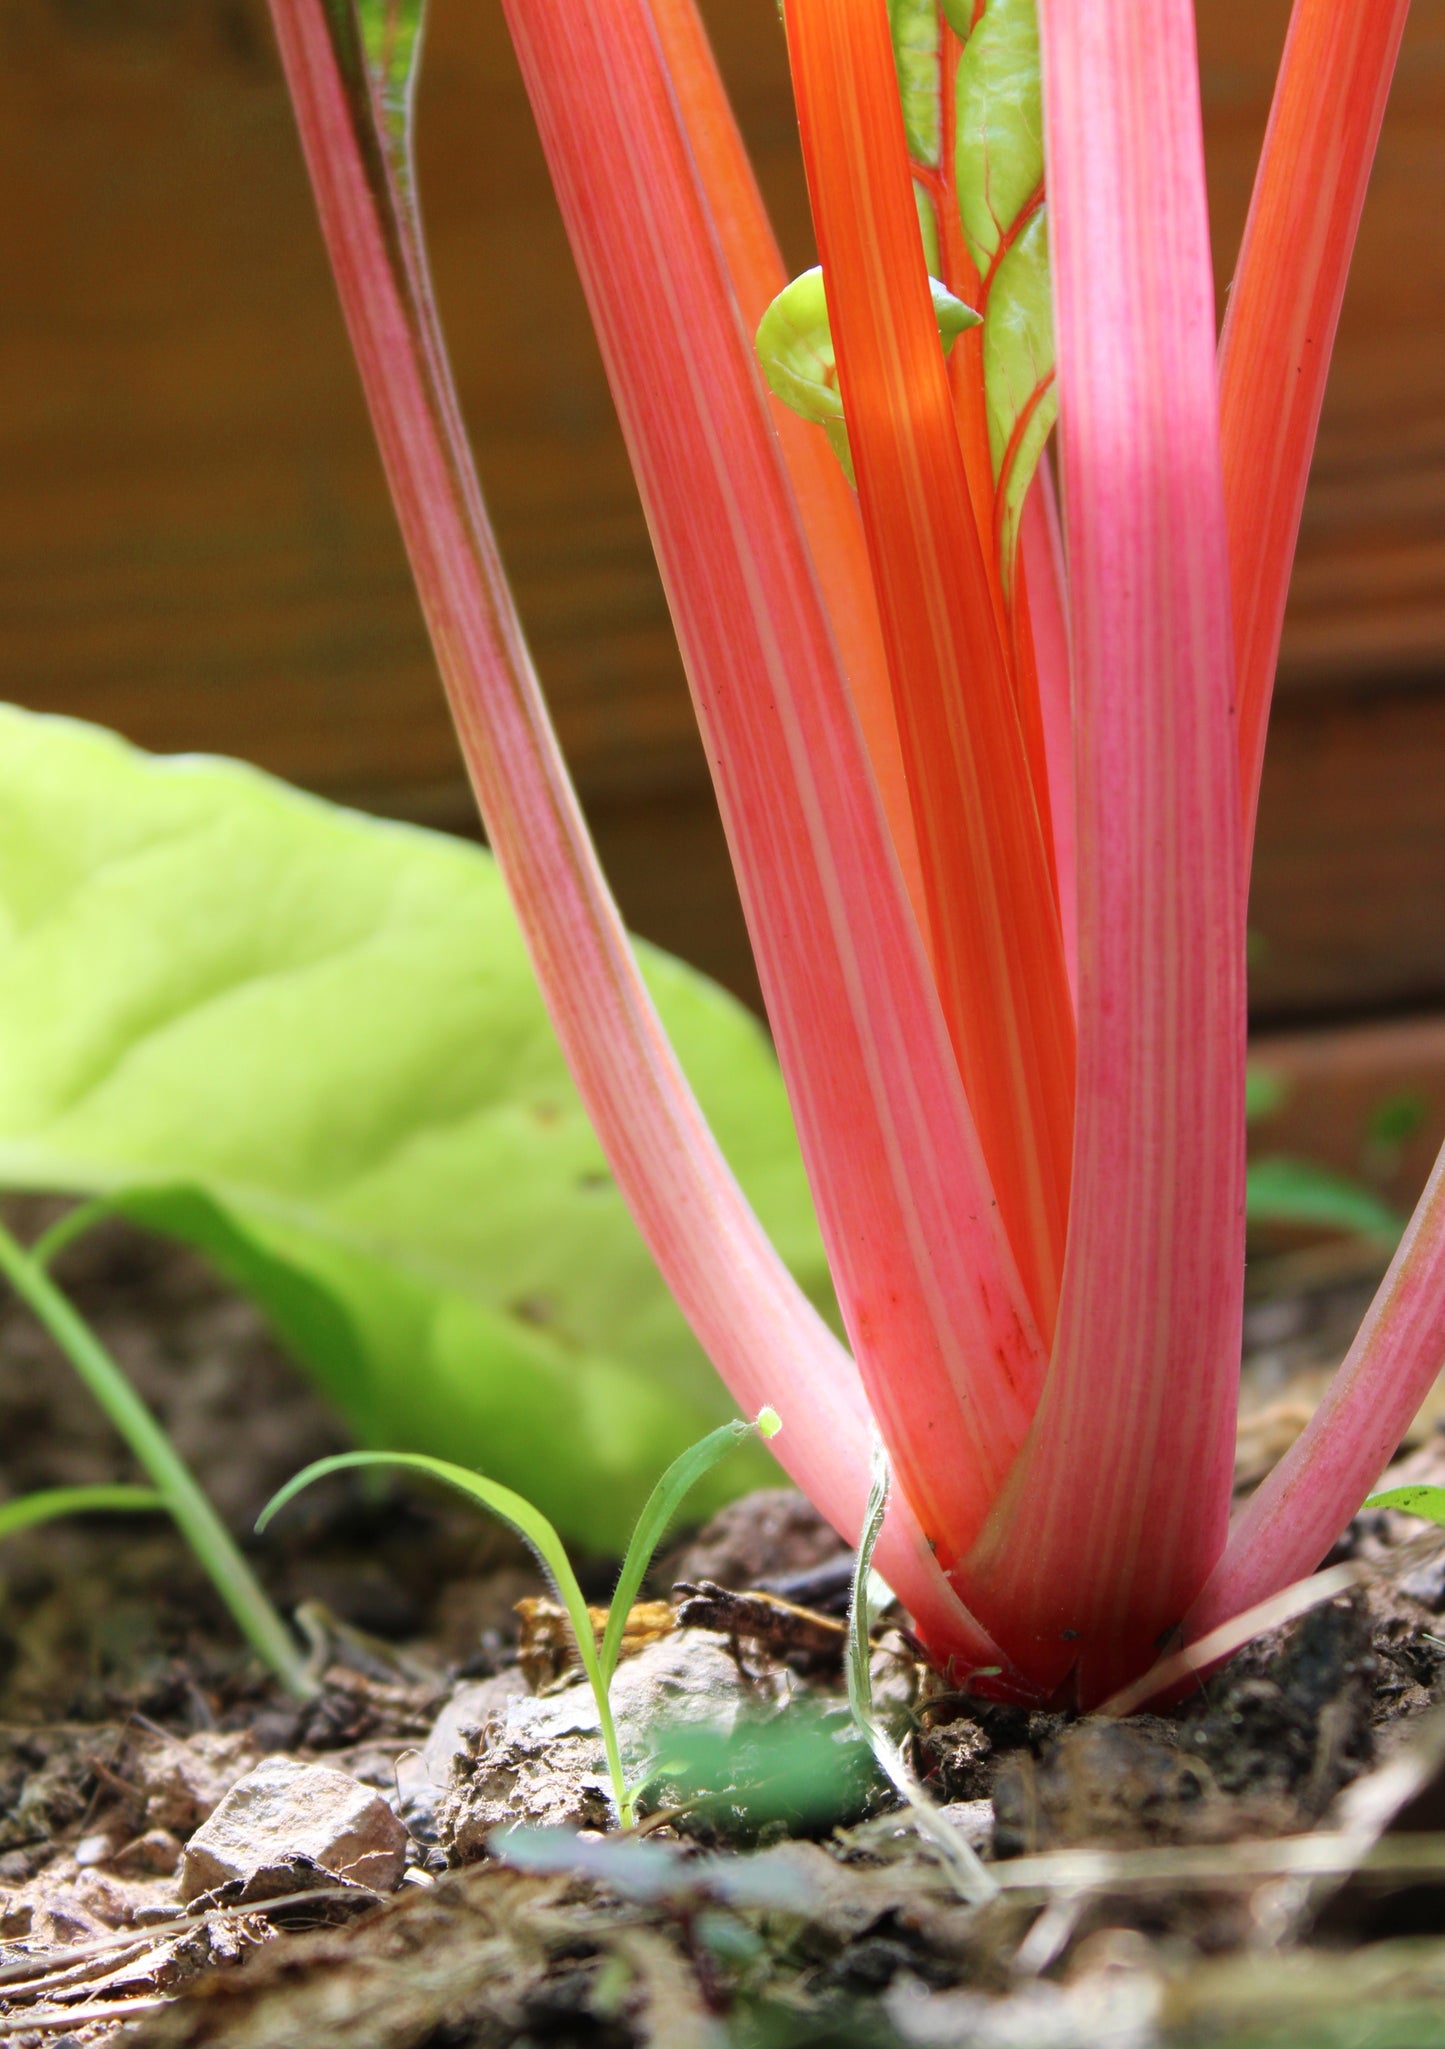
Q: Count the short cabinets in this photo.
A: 0